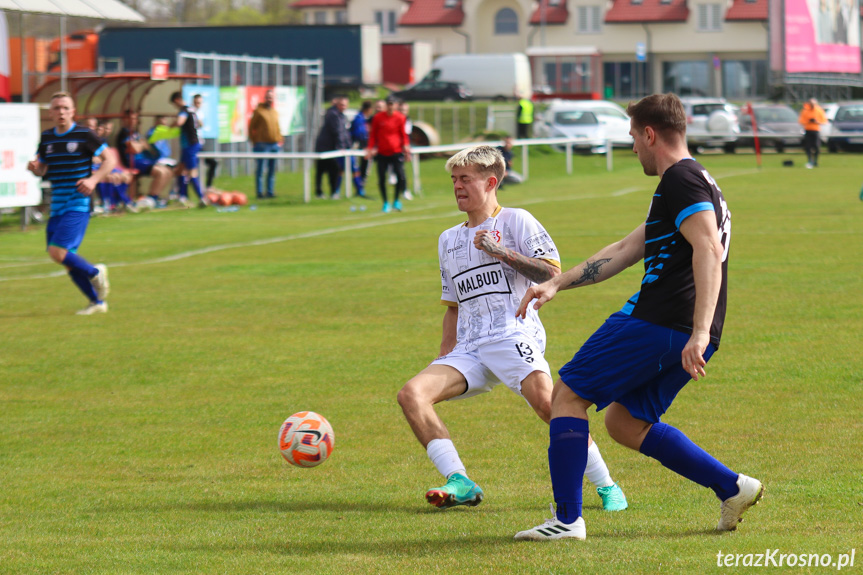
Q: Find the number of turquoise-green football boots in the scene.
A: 2